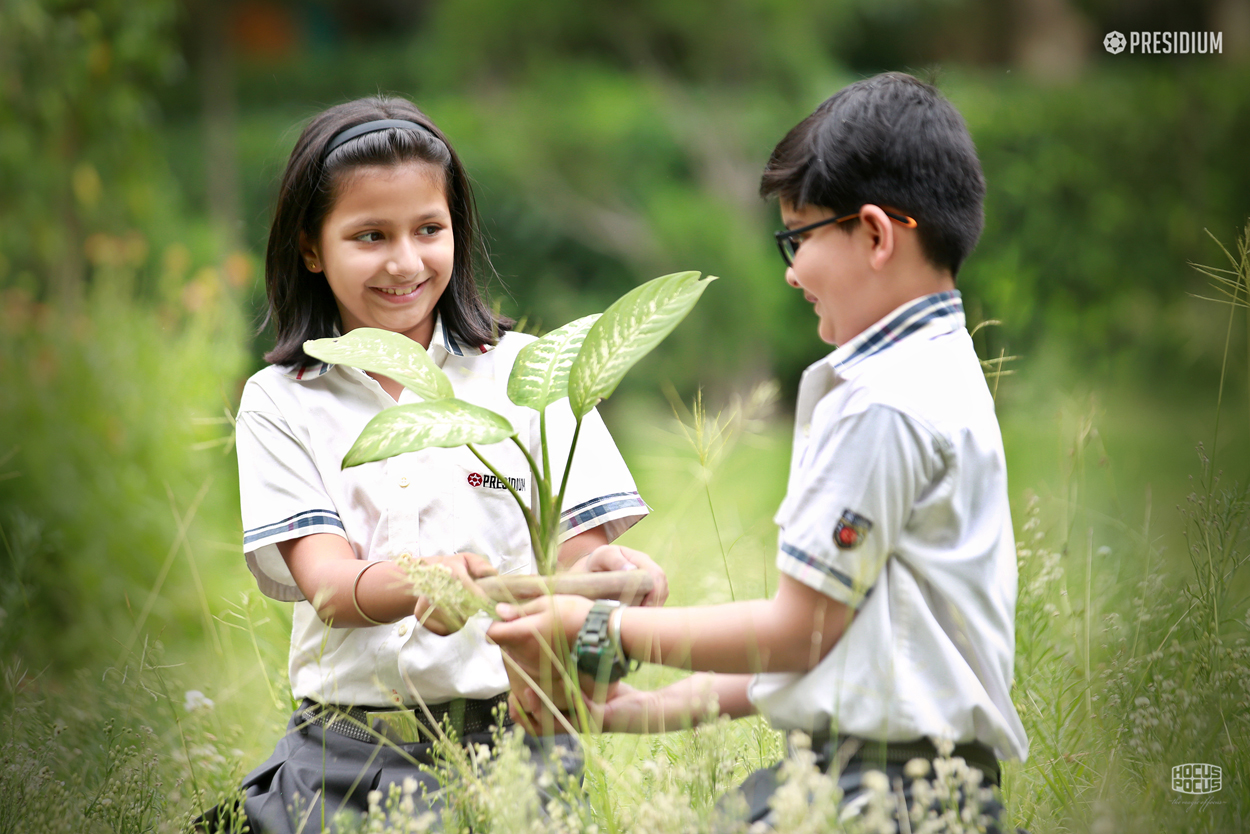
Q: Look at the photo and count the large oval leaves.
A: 4